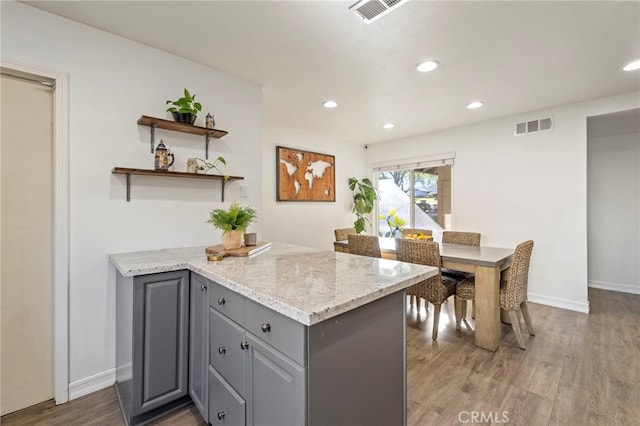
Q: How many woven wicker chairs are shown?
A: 6